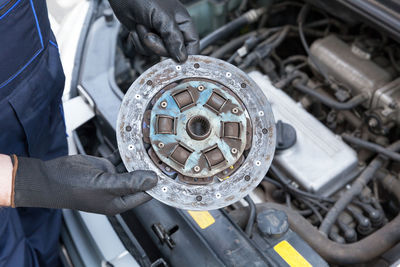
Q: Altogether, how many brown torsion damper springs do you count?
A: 6